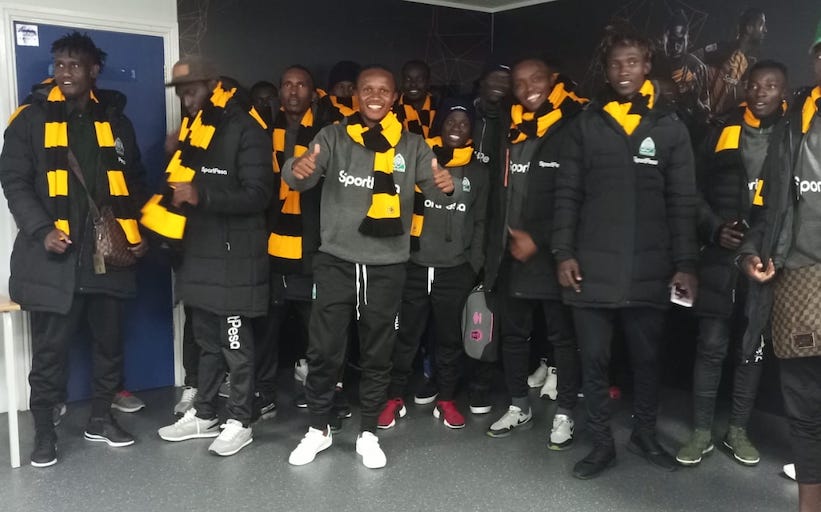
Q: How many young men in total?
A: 13